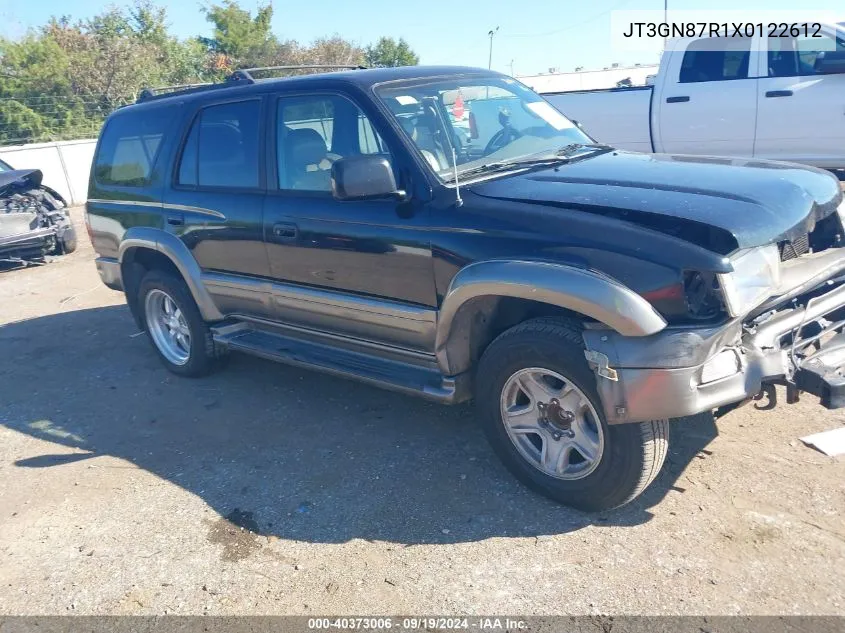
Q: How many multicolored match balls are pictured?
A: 0